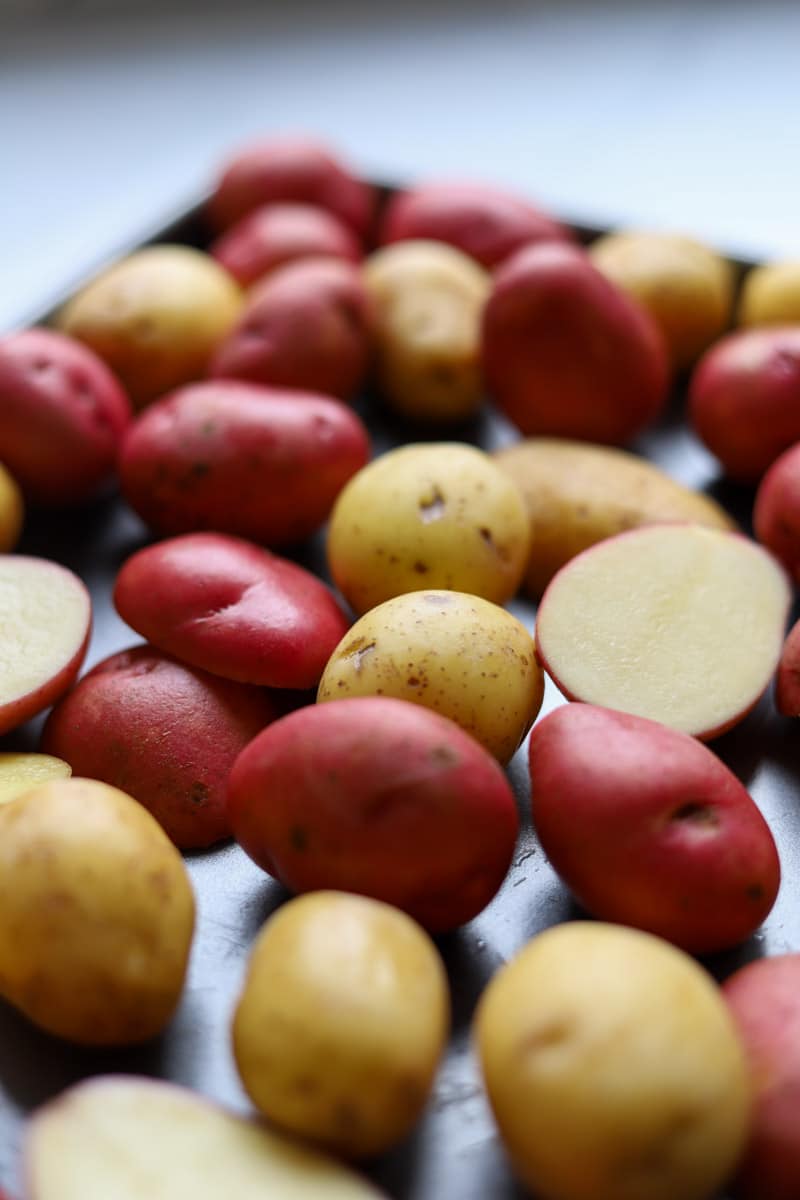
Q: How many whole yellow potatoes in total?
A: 11